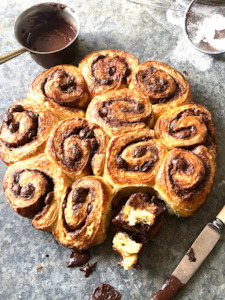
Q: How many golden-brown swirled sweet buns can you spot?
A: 11